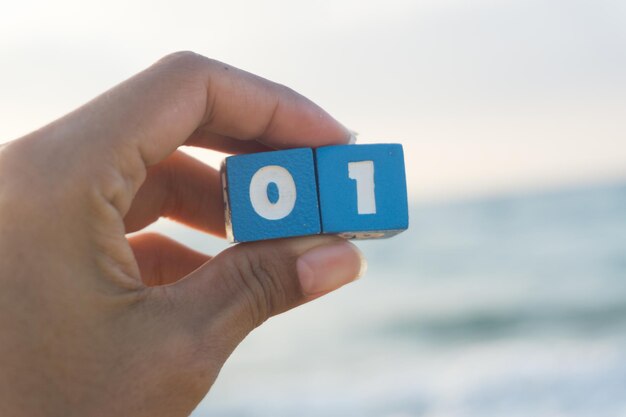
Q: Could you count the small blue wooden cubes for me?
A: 2